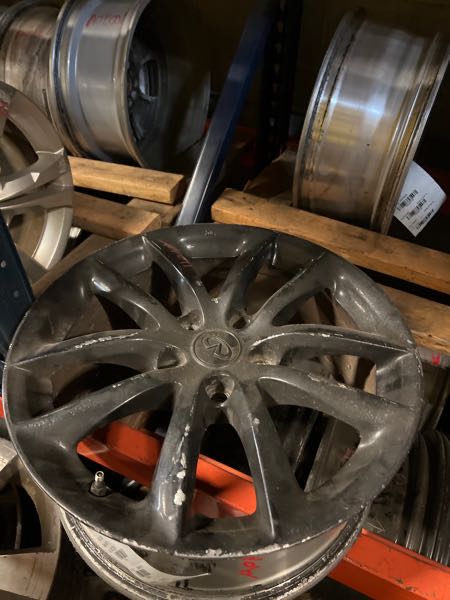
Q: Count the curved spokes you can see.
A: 10